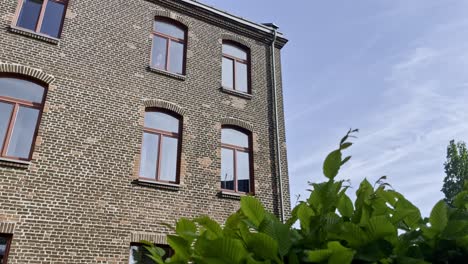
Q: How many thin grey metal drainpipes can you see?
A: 1